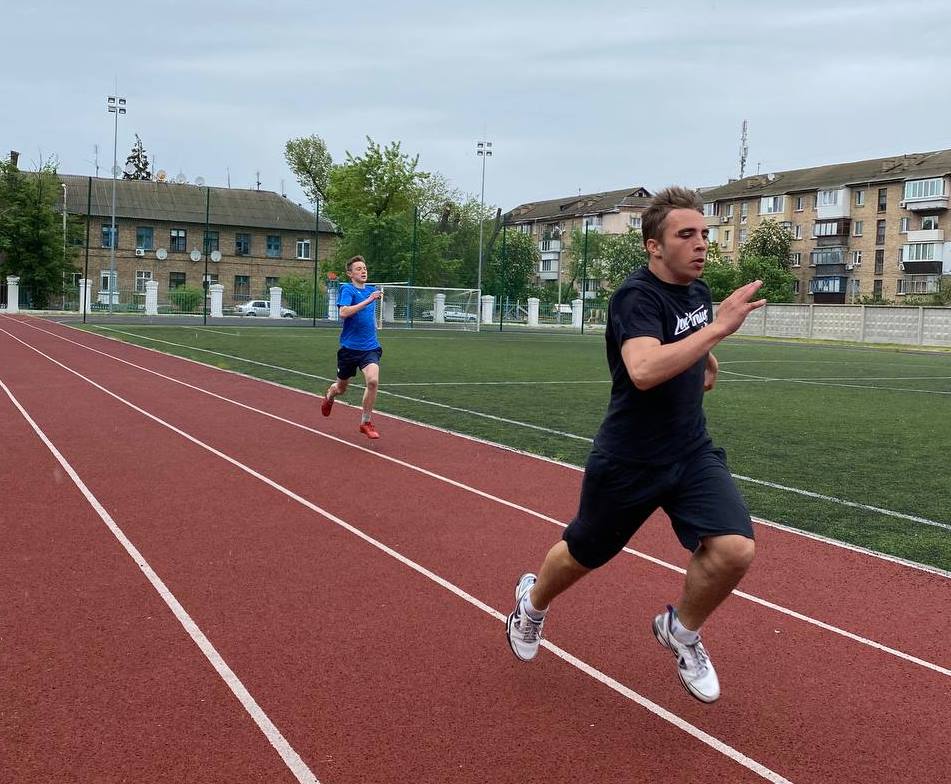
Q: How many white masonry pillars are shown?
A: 11